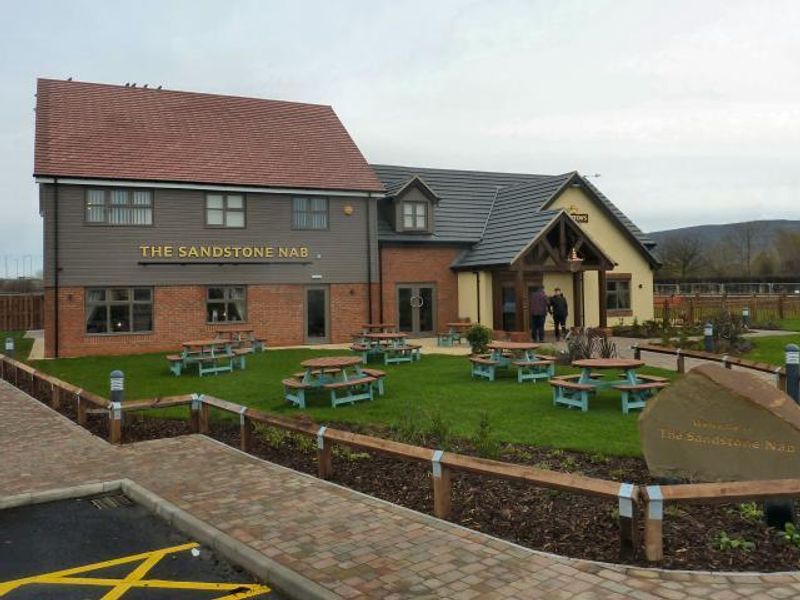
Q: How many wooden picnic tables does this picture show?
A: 8